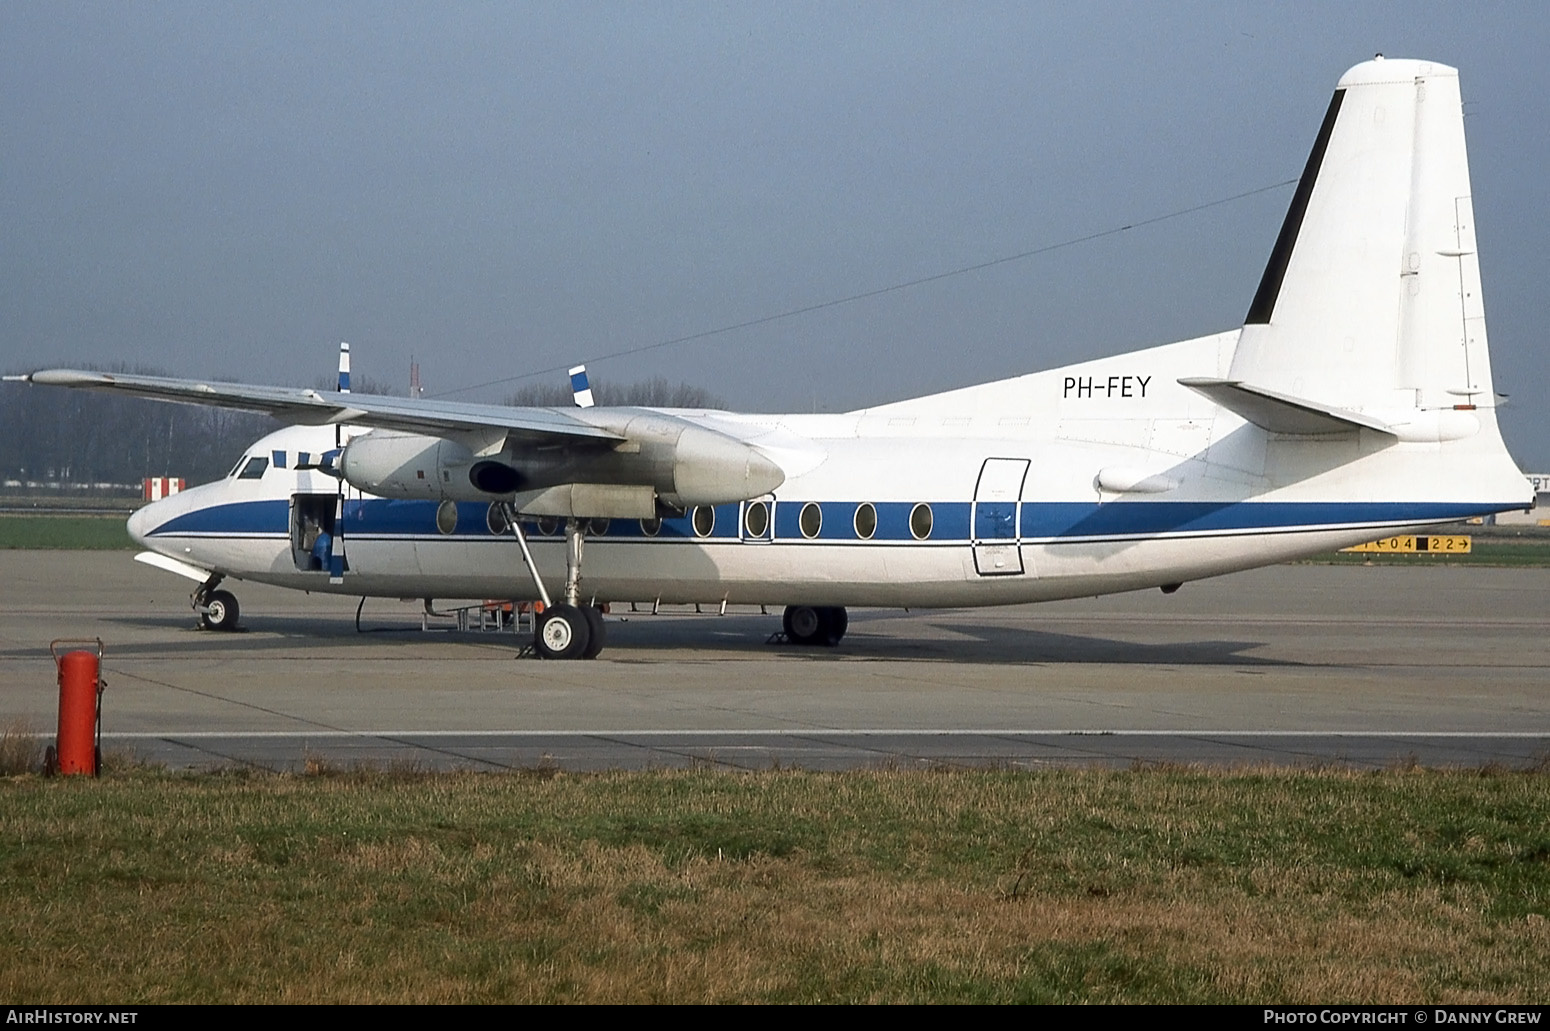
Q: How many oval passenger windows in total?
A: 10